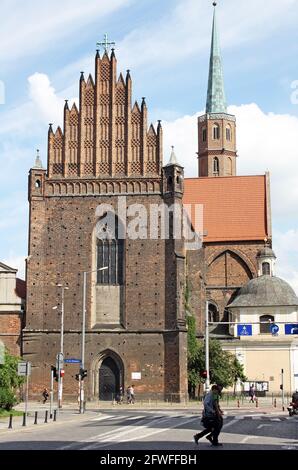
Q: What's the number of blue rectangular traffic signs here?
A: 2